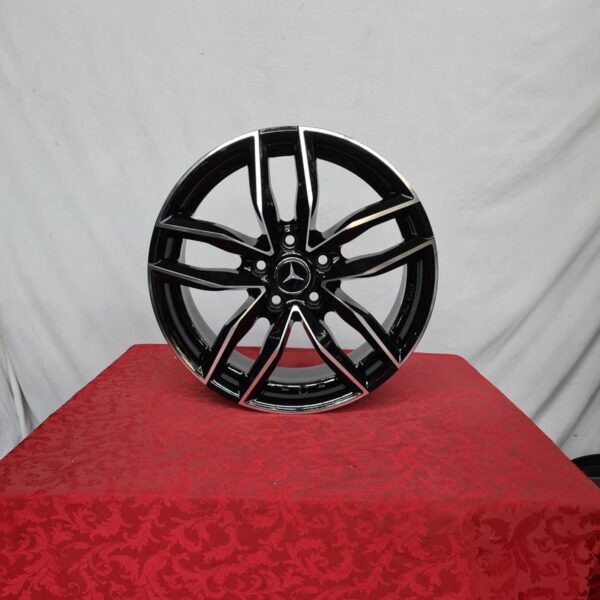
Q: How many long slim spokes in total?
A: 10